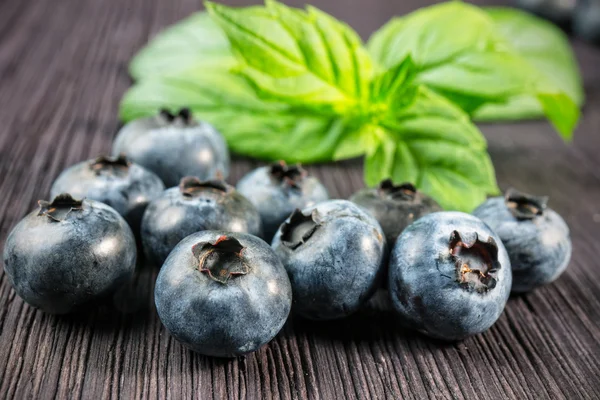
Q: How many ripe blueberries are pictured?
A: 10